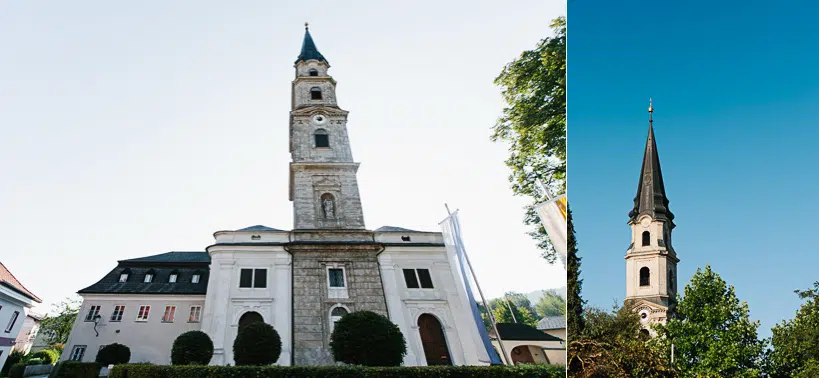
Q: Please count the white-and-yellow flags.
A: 1